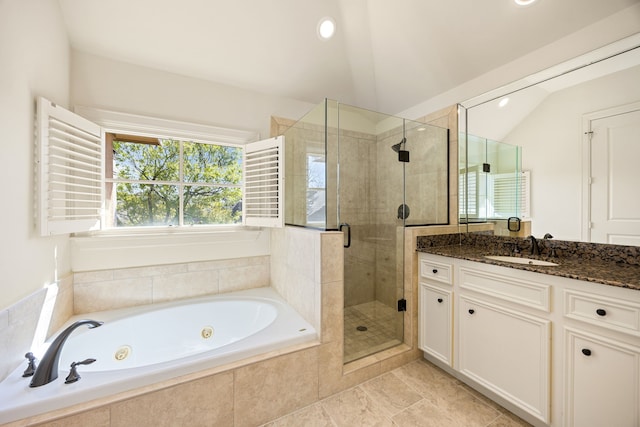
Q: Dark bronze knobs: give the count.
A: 5